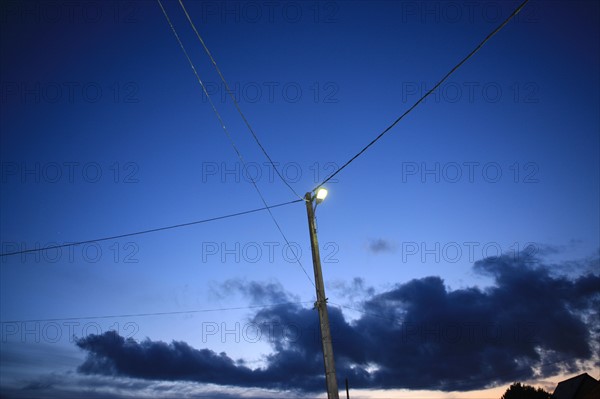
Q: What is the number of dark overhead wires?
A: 5